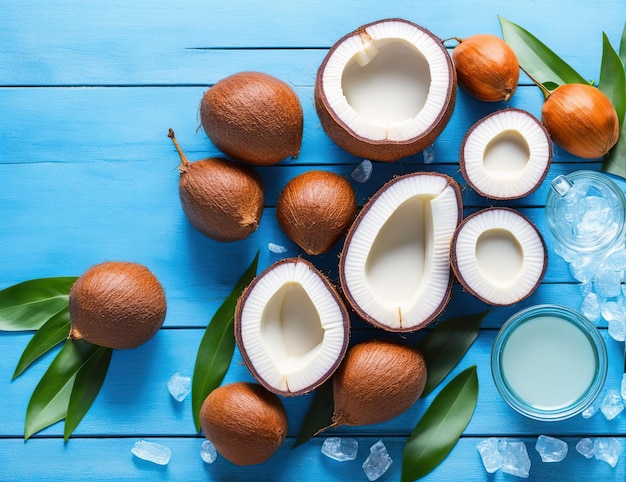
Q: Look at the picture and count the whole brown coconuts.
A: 8